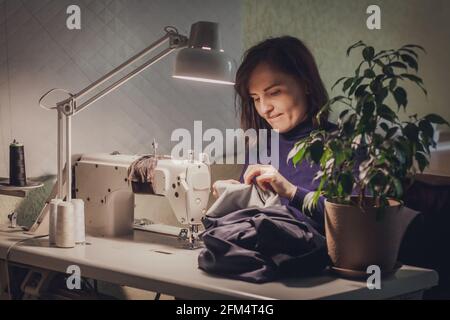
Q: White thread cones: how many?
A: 3